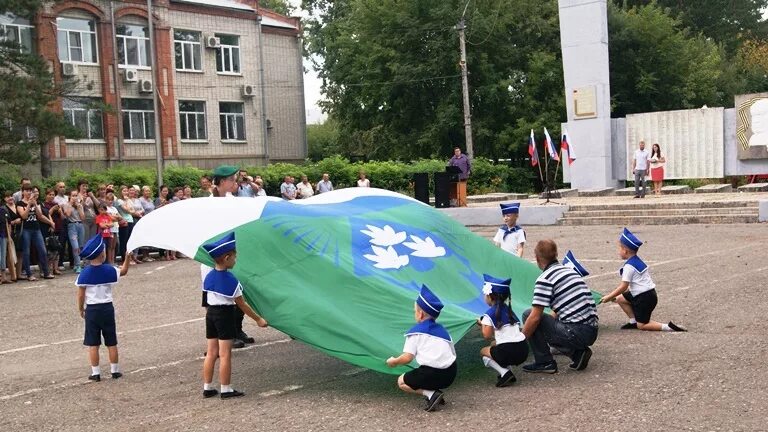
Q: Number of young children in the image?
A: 7